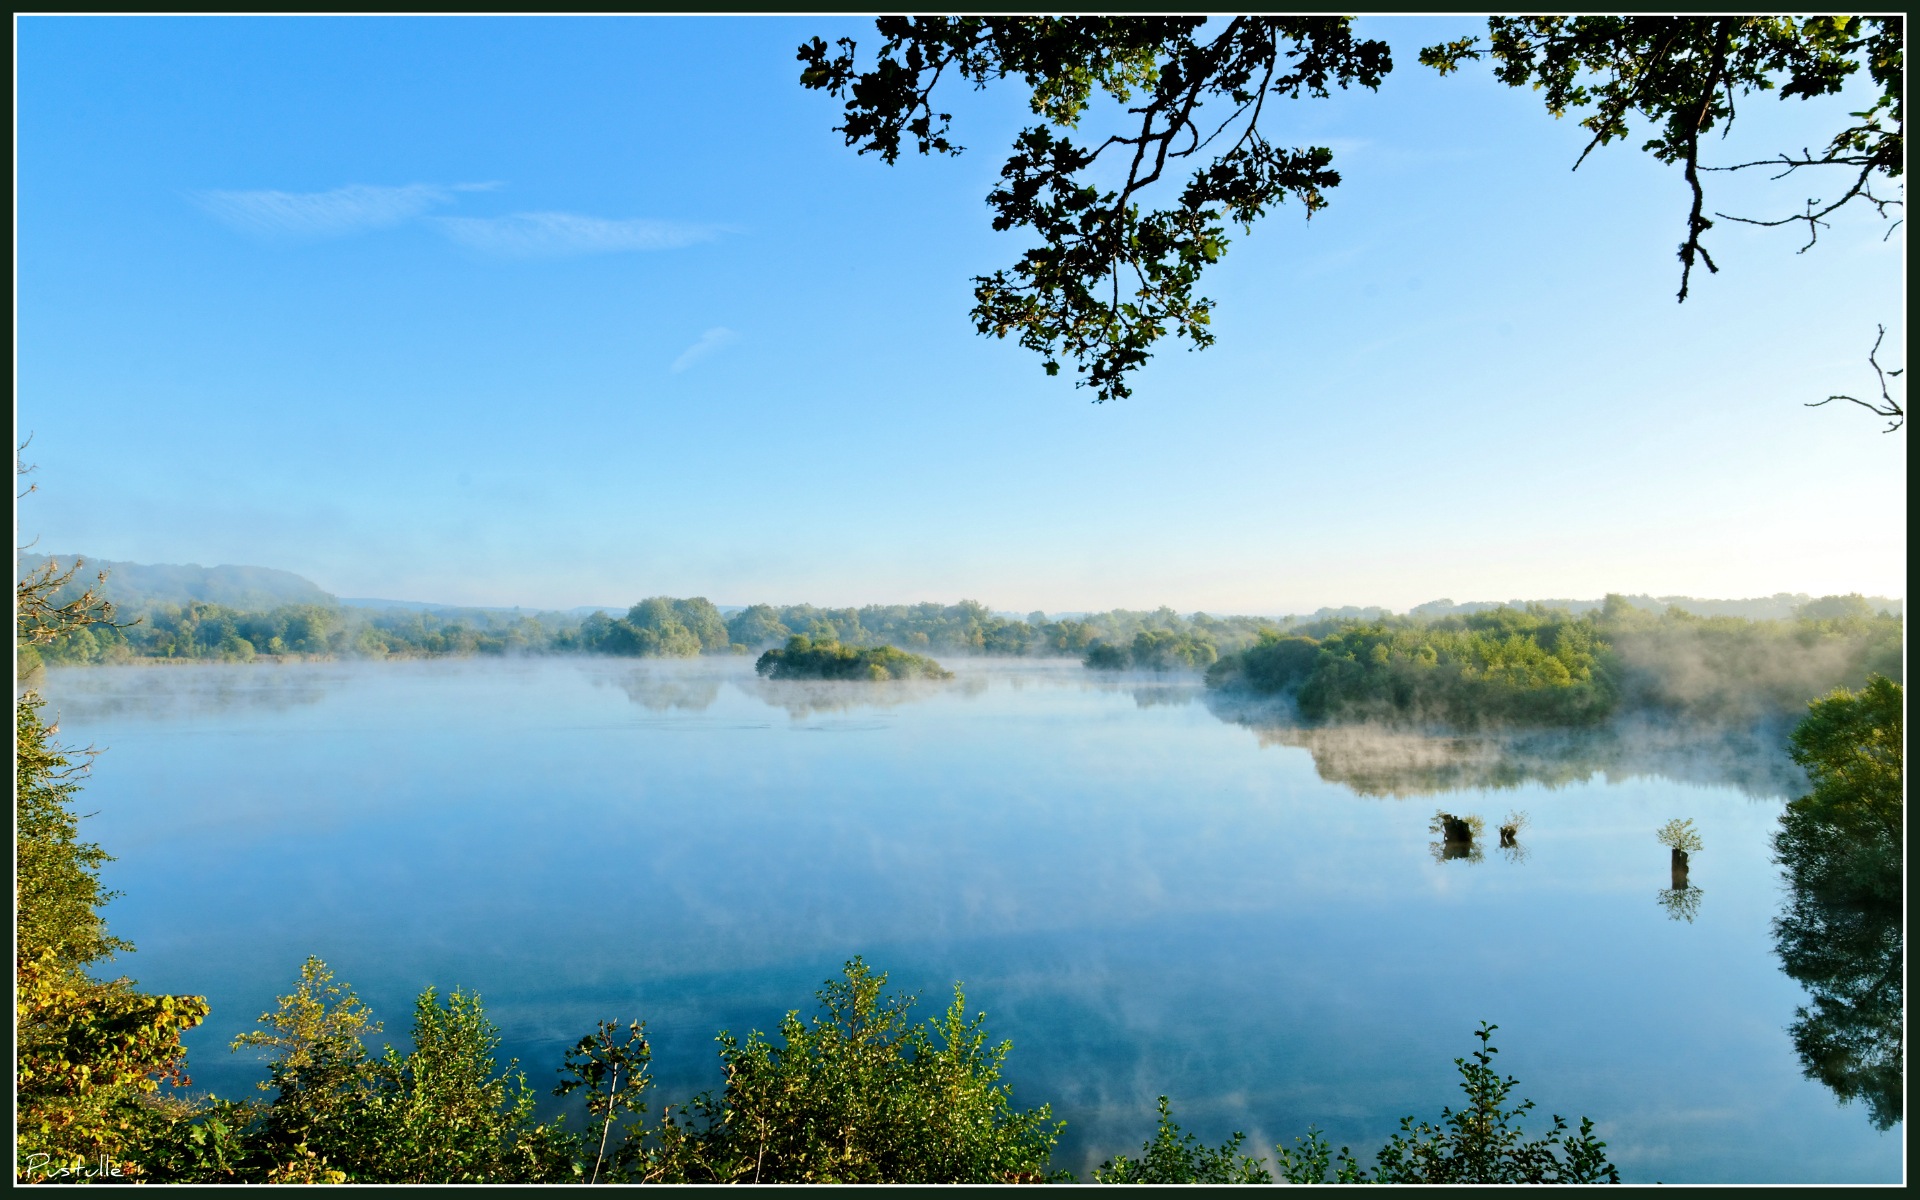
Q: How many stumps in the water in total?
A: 3